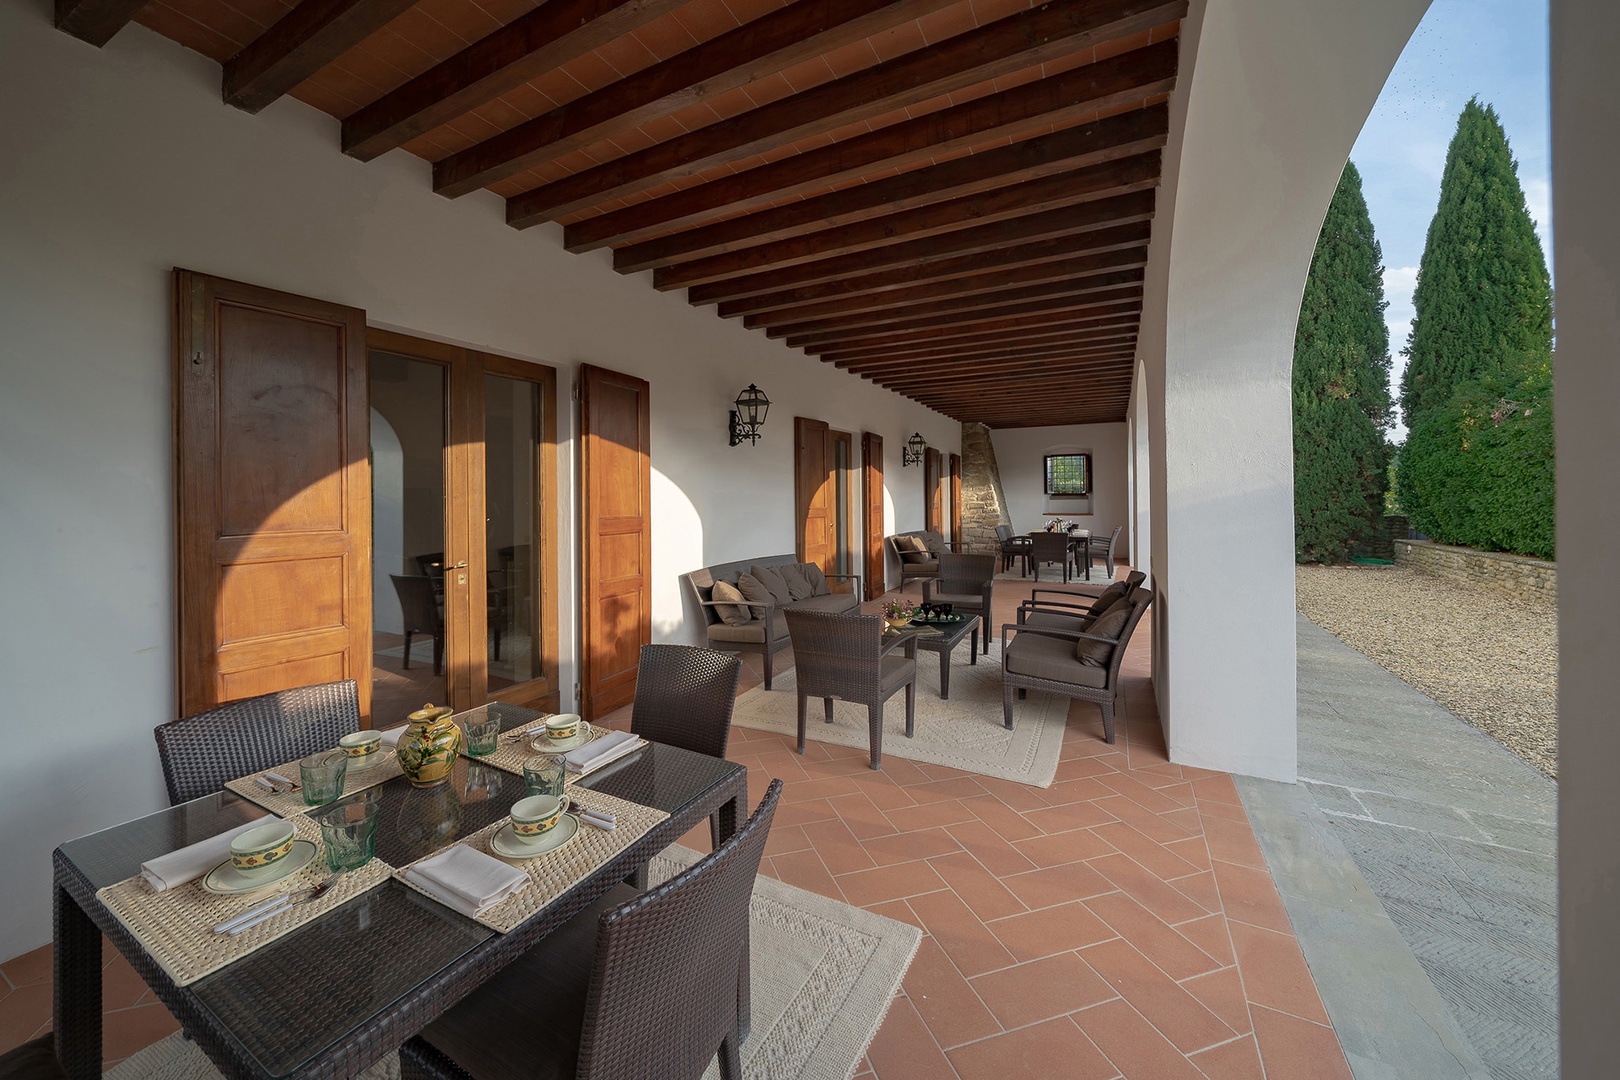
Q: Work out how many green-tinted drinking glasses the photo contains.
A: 4